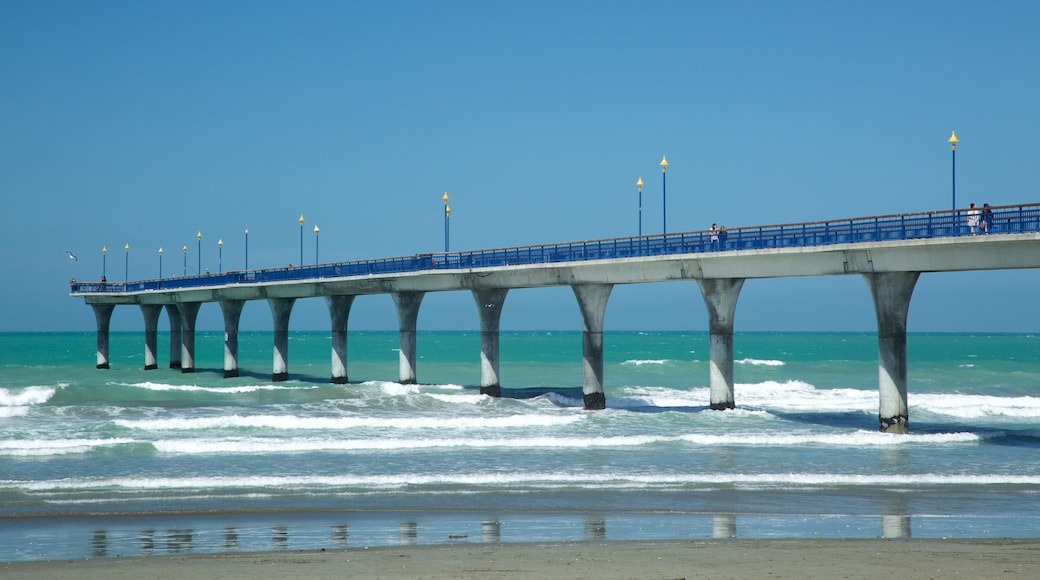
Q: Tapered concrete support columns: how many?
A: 12